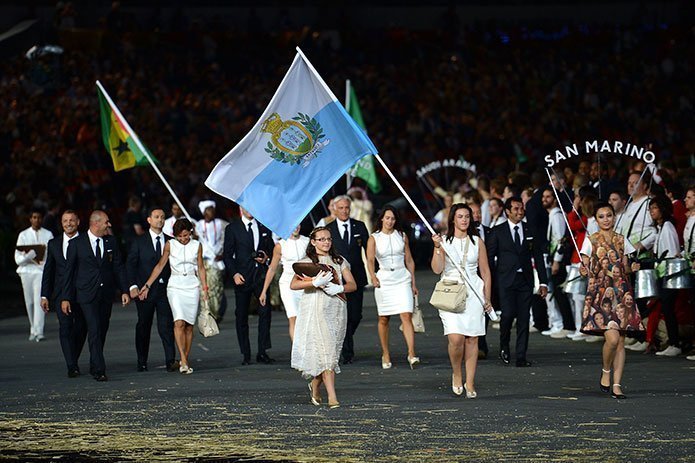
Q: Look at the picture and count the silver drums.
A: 3